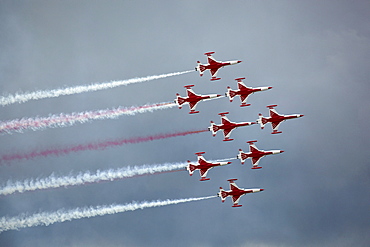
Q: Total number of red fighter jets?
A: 8